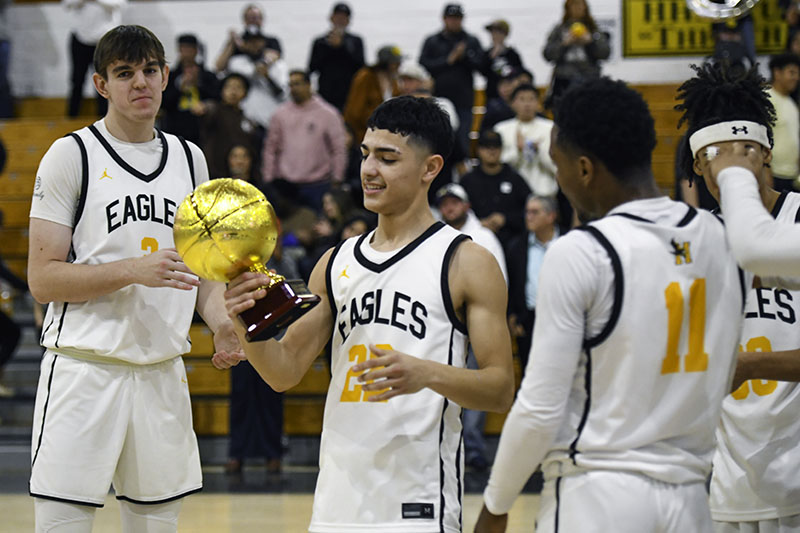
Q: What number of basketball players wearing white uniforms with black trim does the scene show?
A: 4